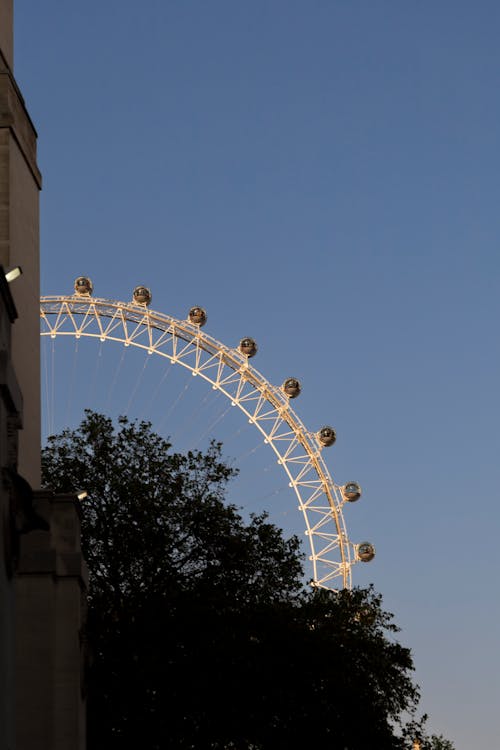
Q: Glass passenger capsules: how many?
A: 8